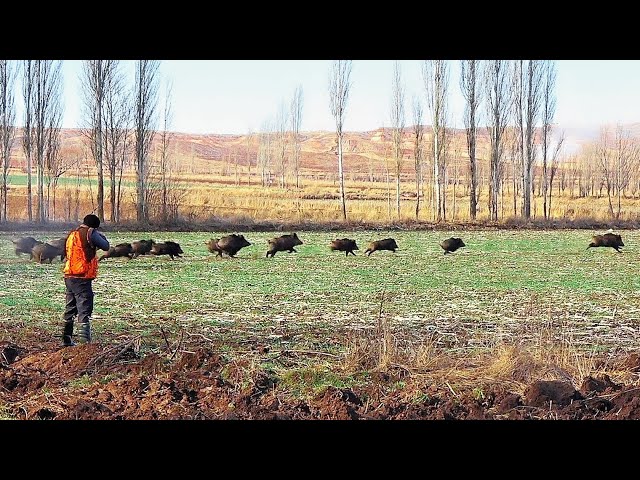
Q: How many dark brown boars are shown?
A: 13